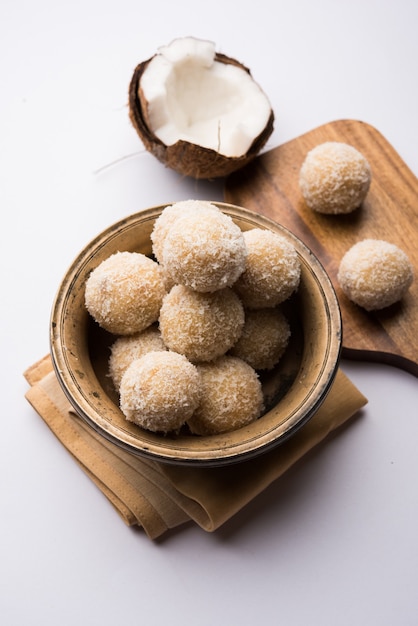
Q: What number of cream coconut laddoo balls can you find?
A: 11